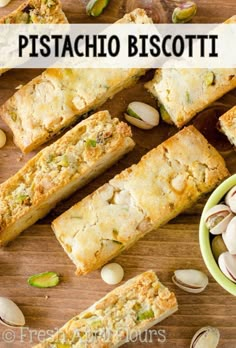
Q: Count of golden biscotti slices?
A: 7